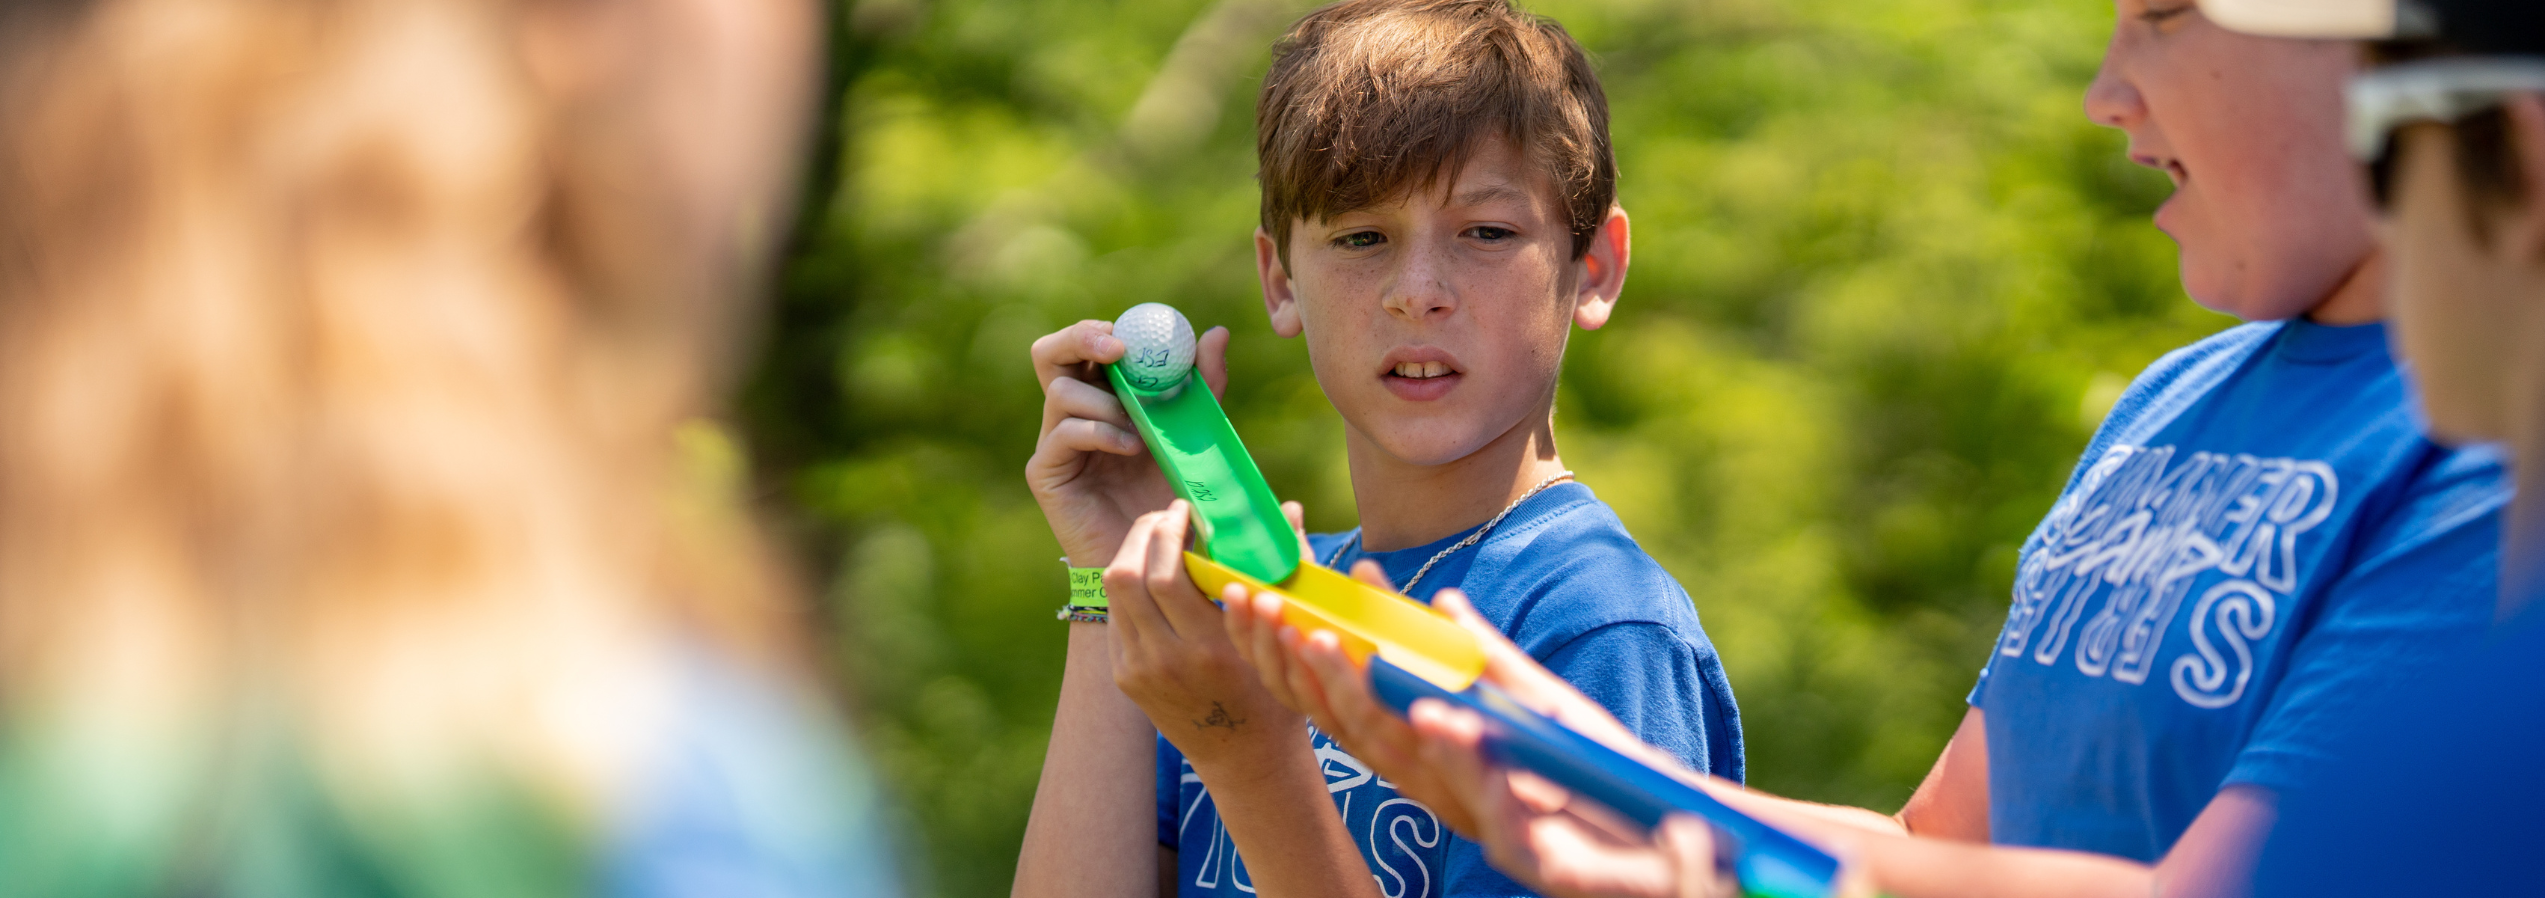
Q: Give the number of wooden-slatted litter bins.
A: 0